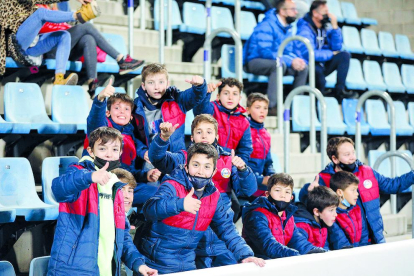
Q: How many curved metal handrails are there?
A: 5